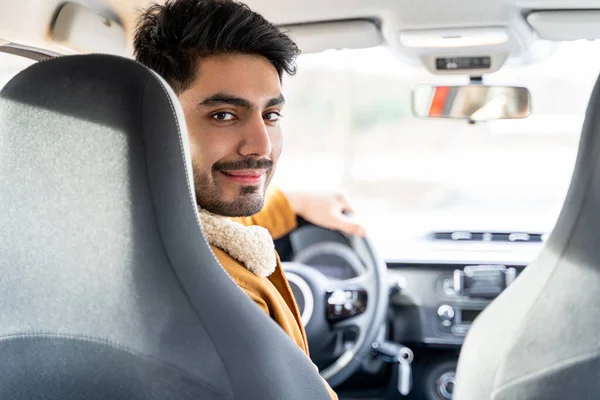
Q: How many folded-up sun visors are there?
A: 2